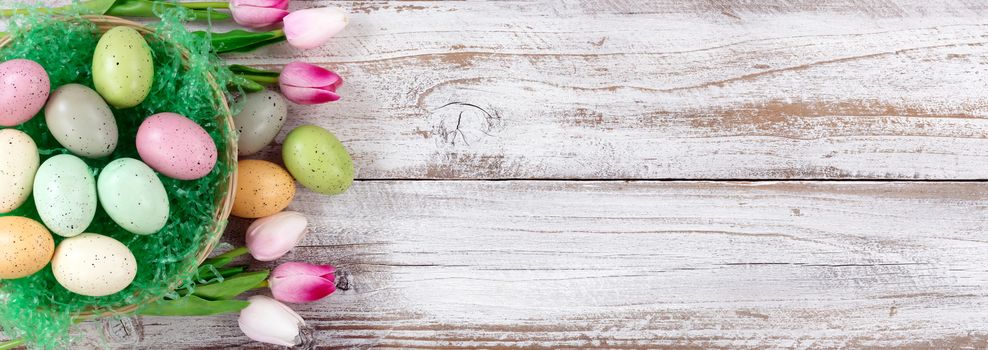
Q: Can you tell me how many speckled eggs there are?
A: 12